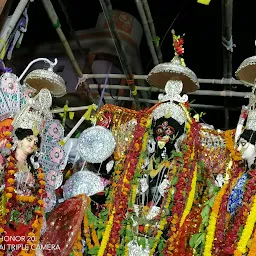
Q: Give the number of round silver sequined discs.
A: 2